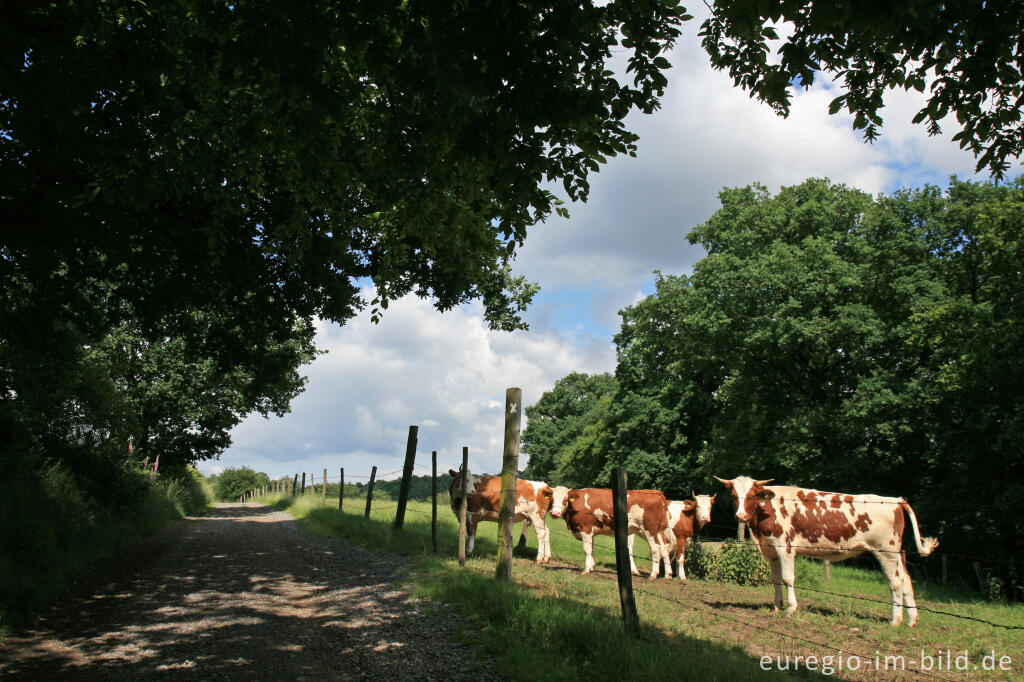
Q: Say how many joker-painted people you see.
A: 0